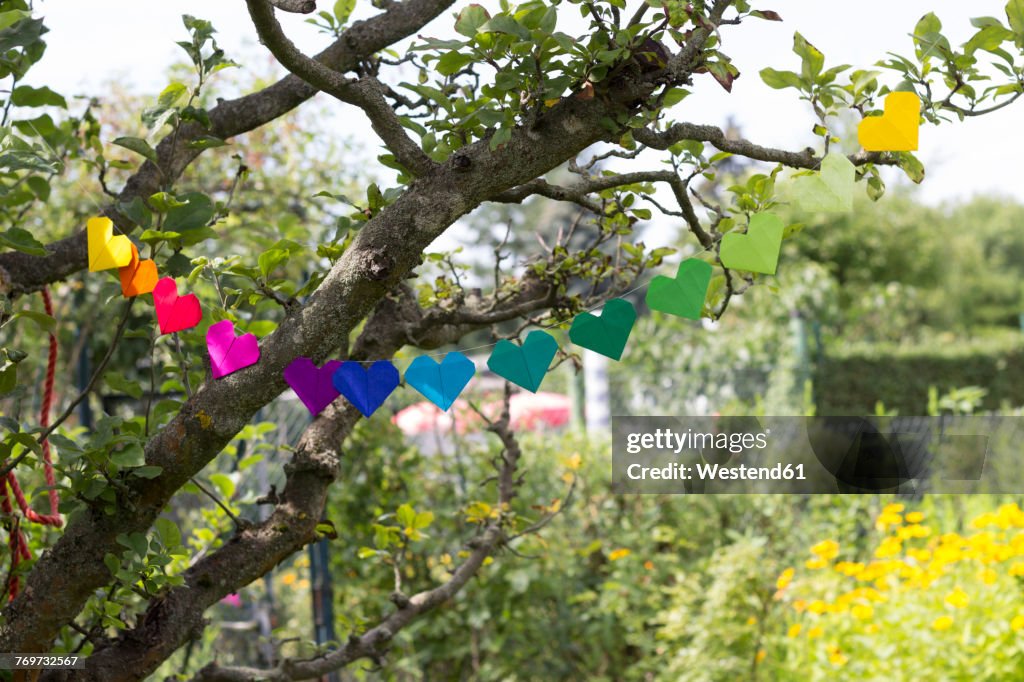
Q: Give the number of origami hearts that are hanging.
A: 13